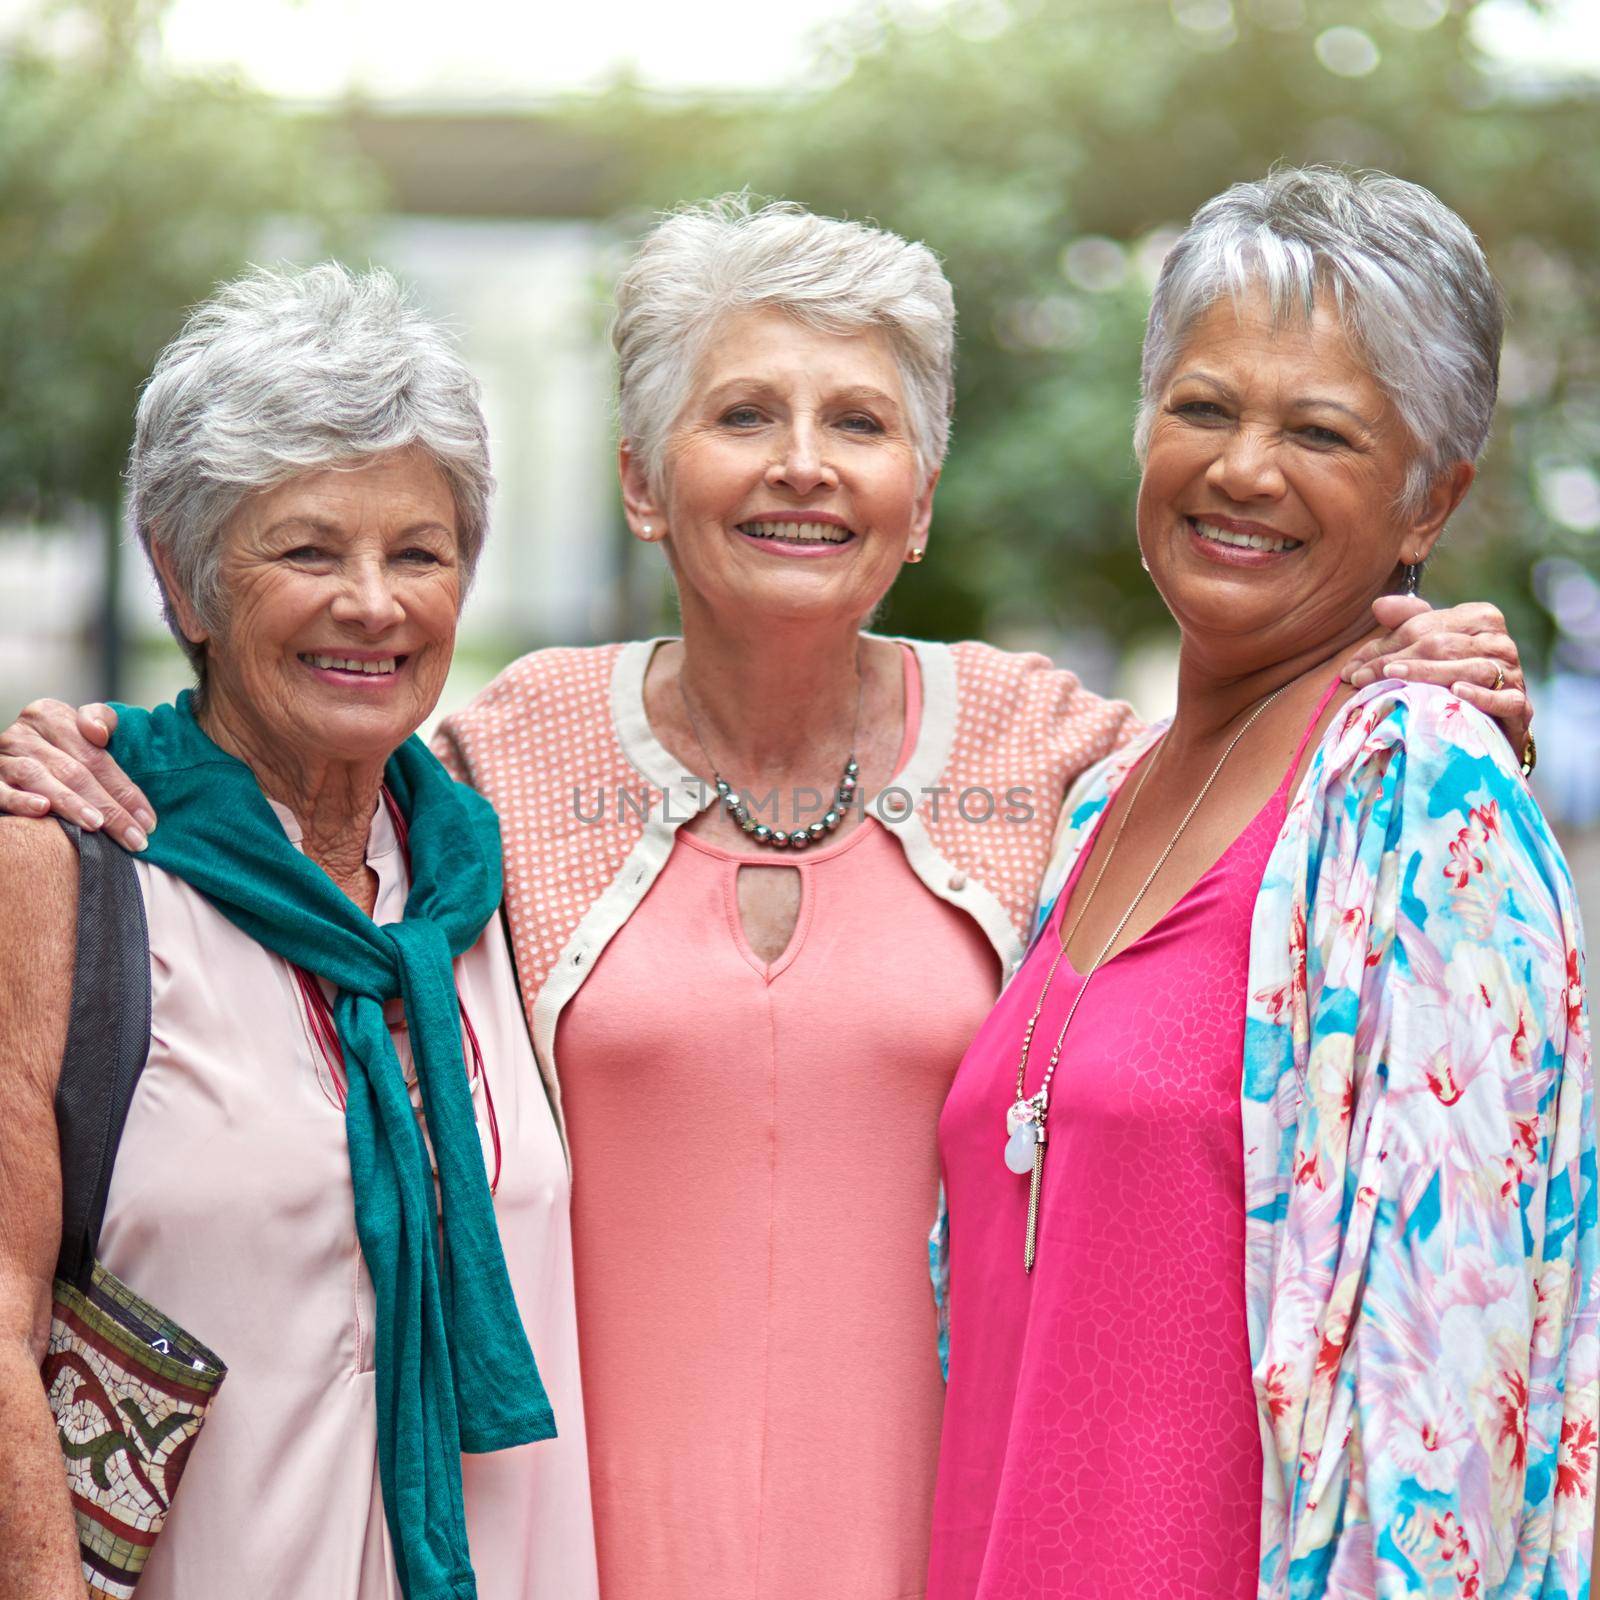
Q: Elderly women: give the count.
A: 3